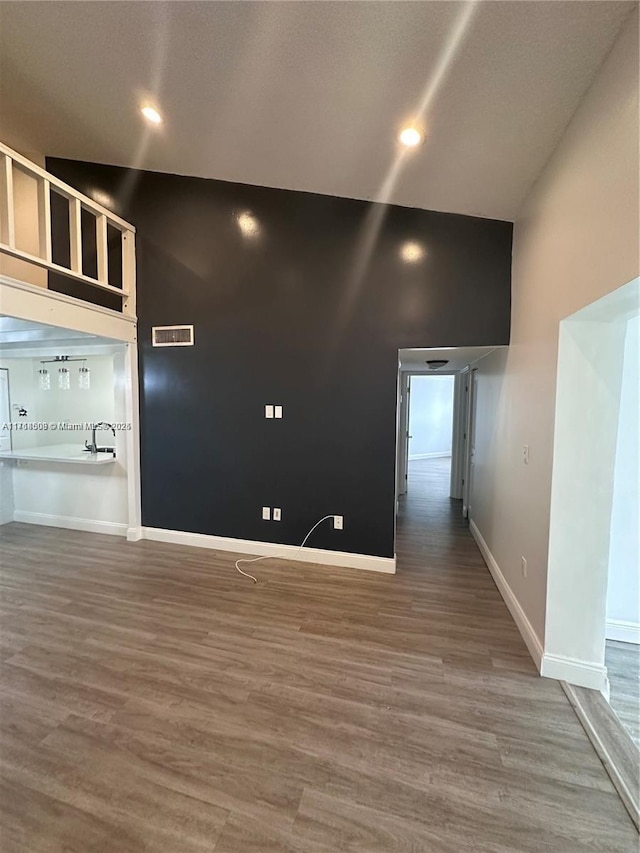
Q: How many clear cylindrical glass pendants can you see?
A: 3